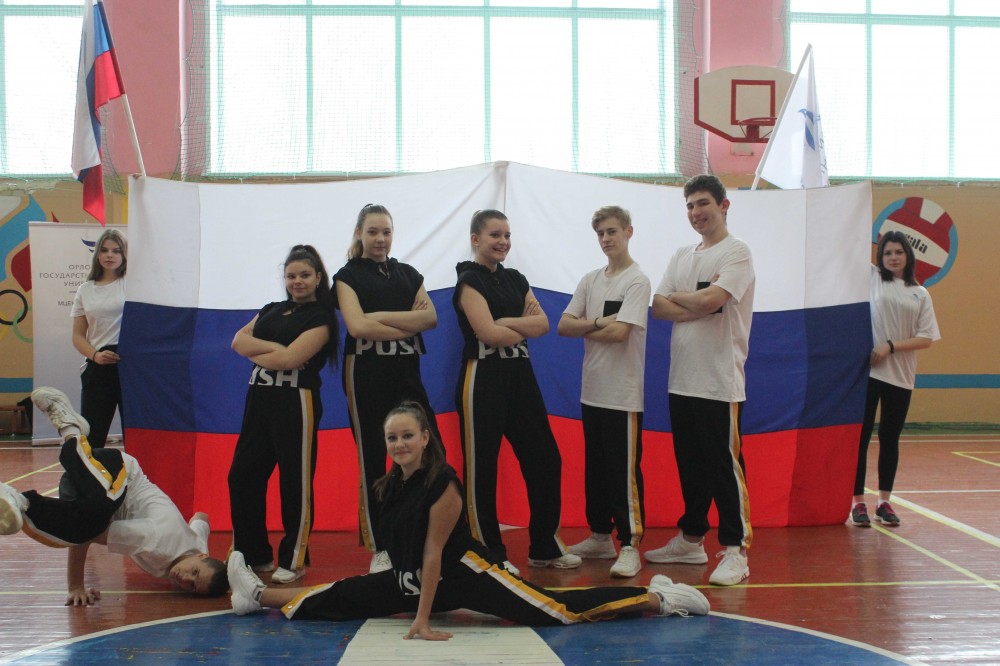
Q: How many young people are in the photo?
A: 9